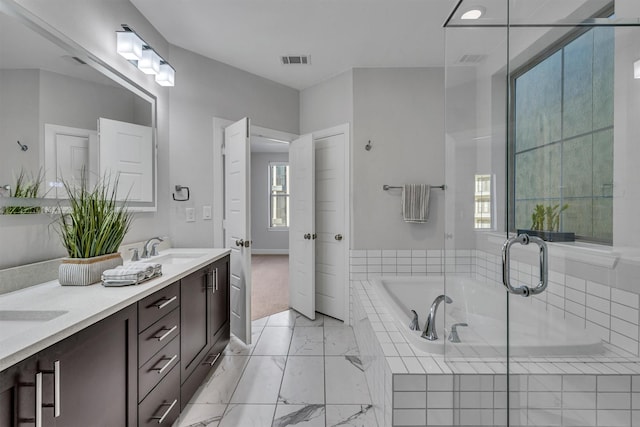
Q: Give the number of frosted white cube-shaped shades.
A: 3